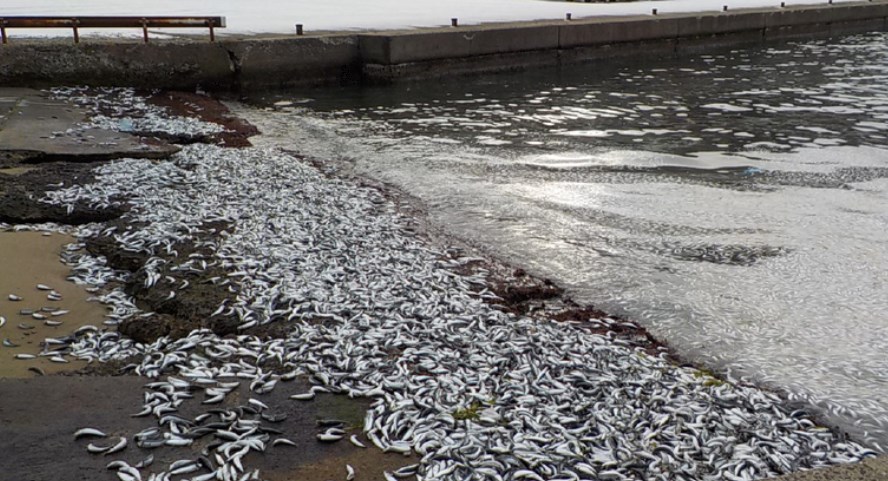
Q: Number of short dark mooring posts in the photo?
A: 8